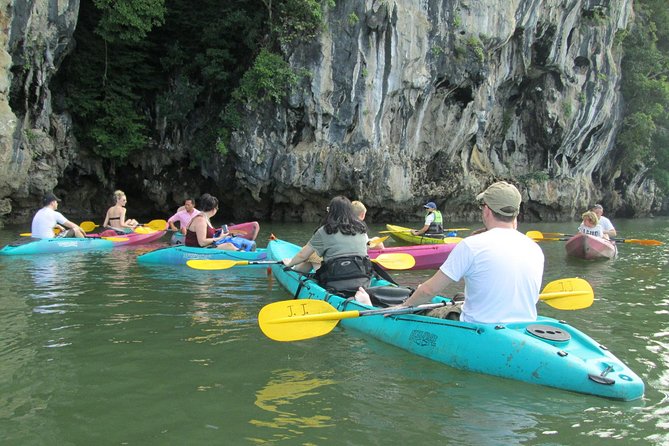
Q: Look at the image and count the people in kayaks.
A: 10